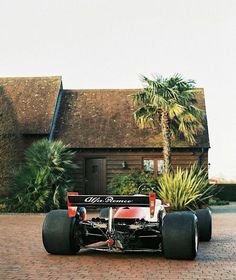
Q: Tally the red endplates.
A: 2